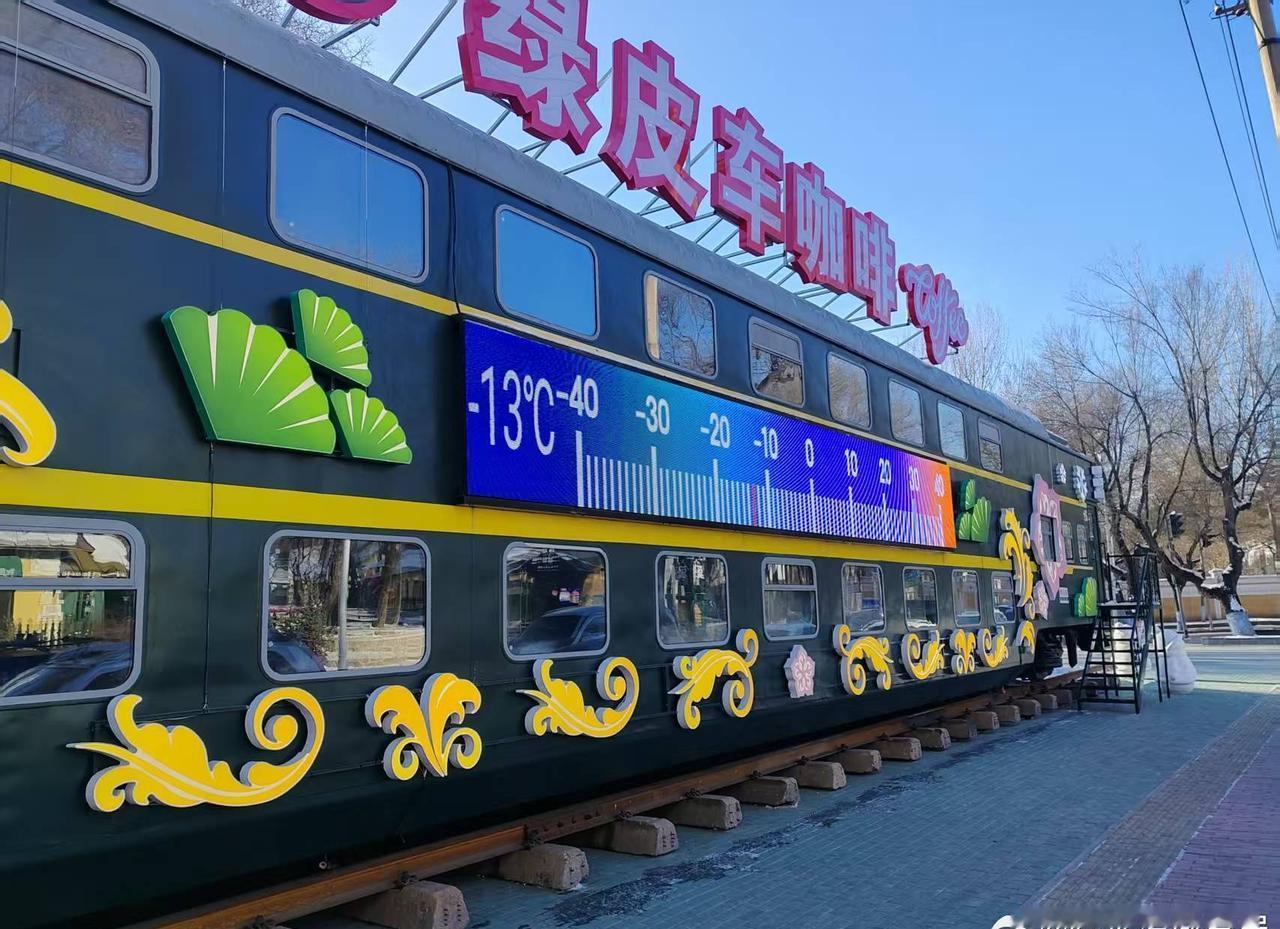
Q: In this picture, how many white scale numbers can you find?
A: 9